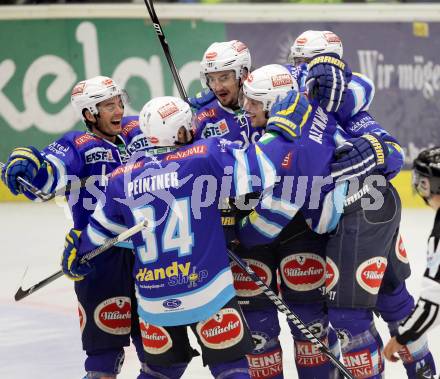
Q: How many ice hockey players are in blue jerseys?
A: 5